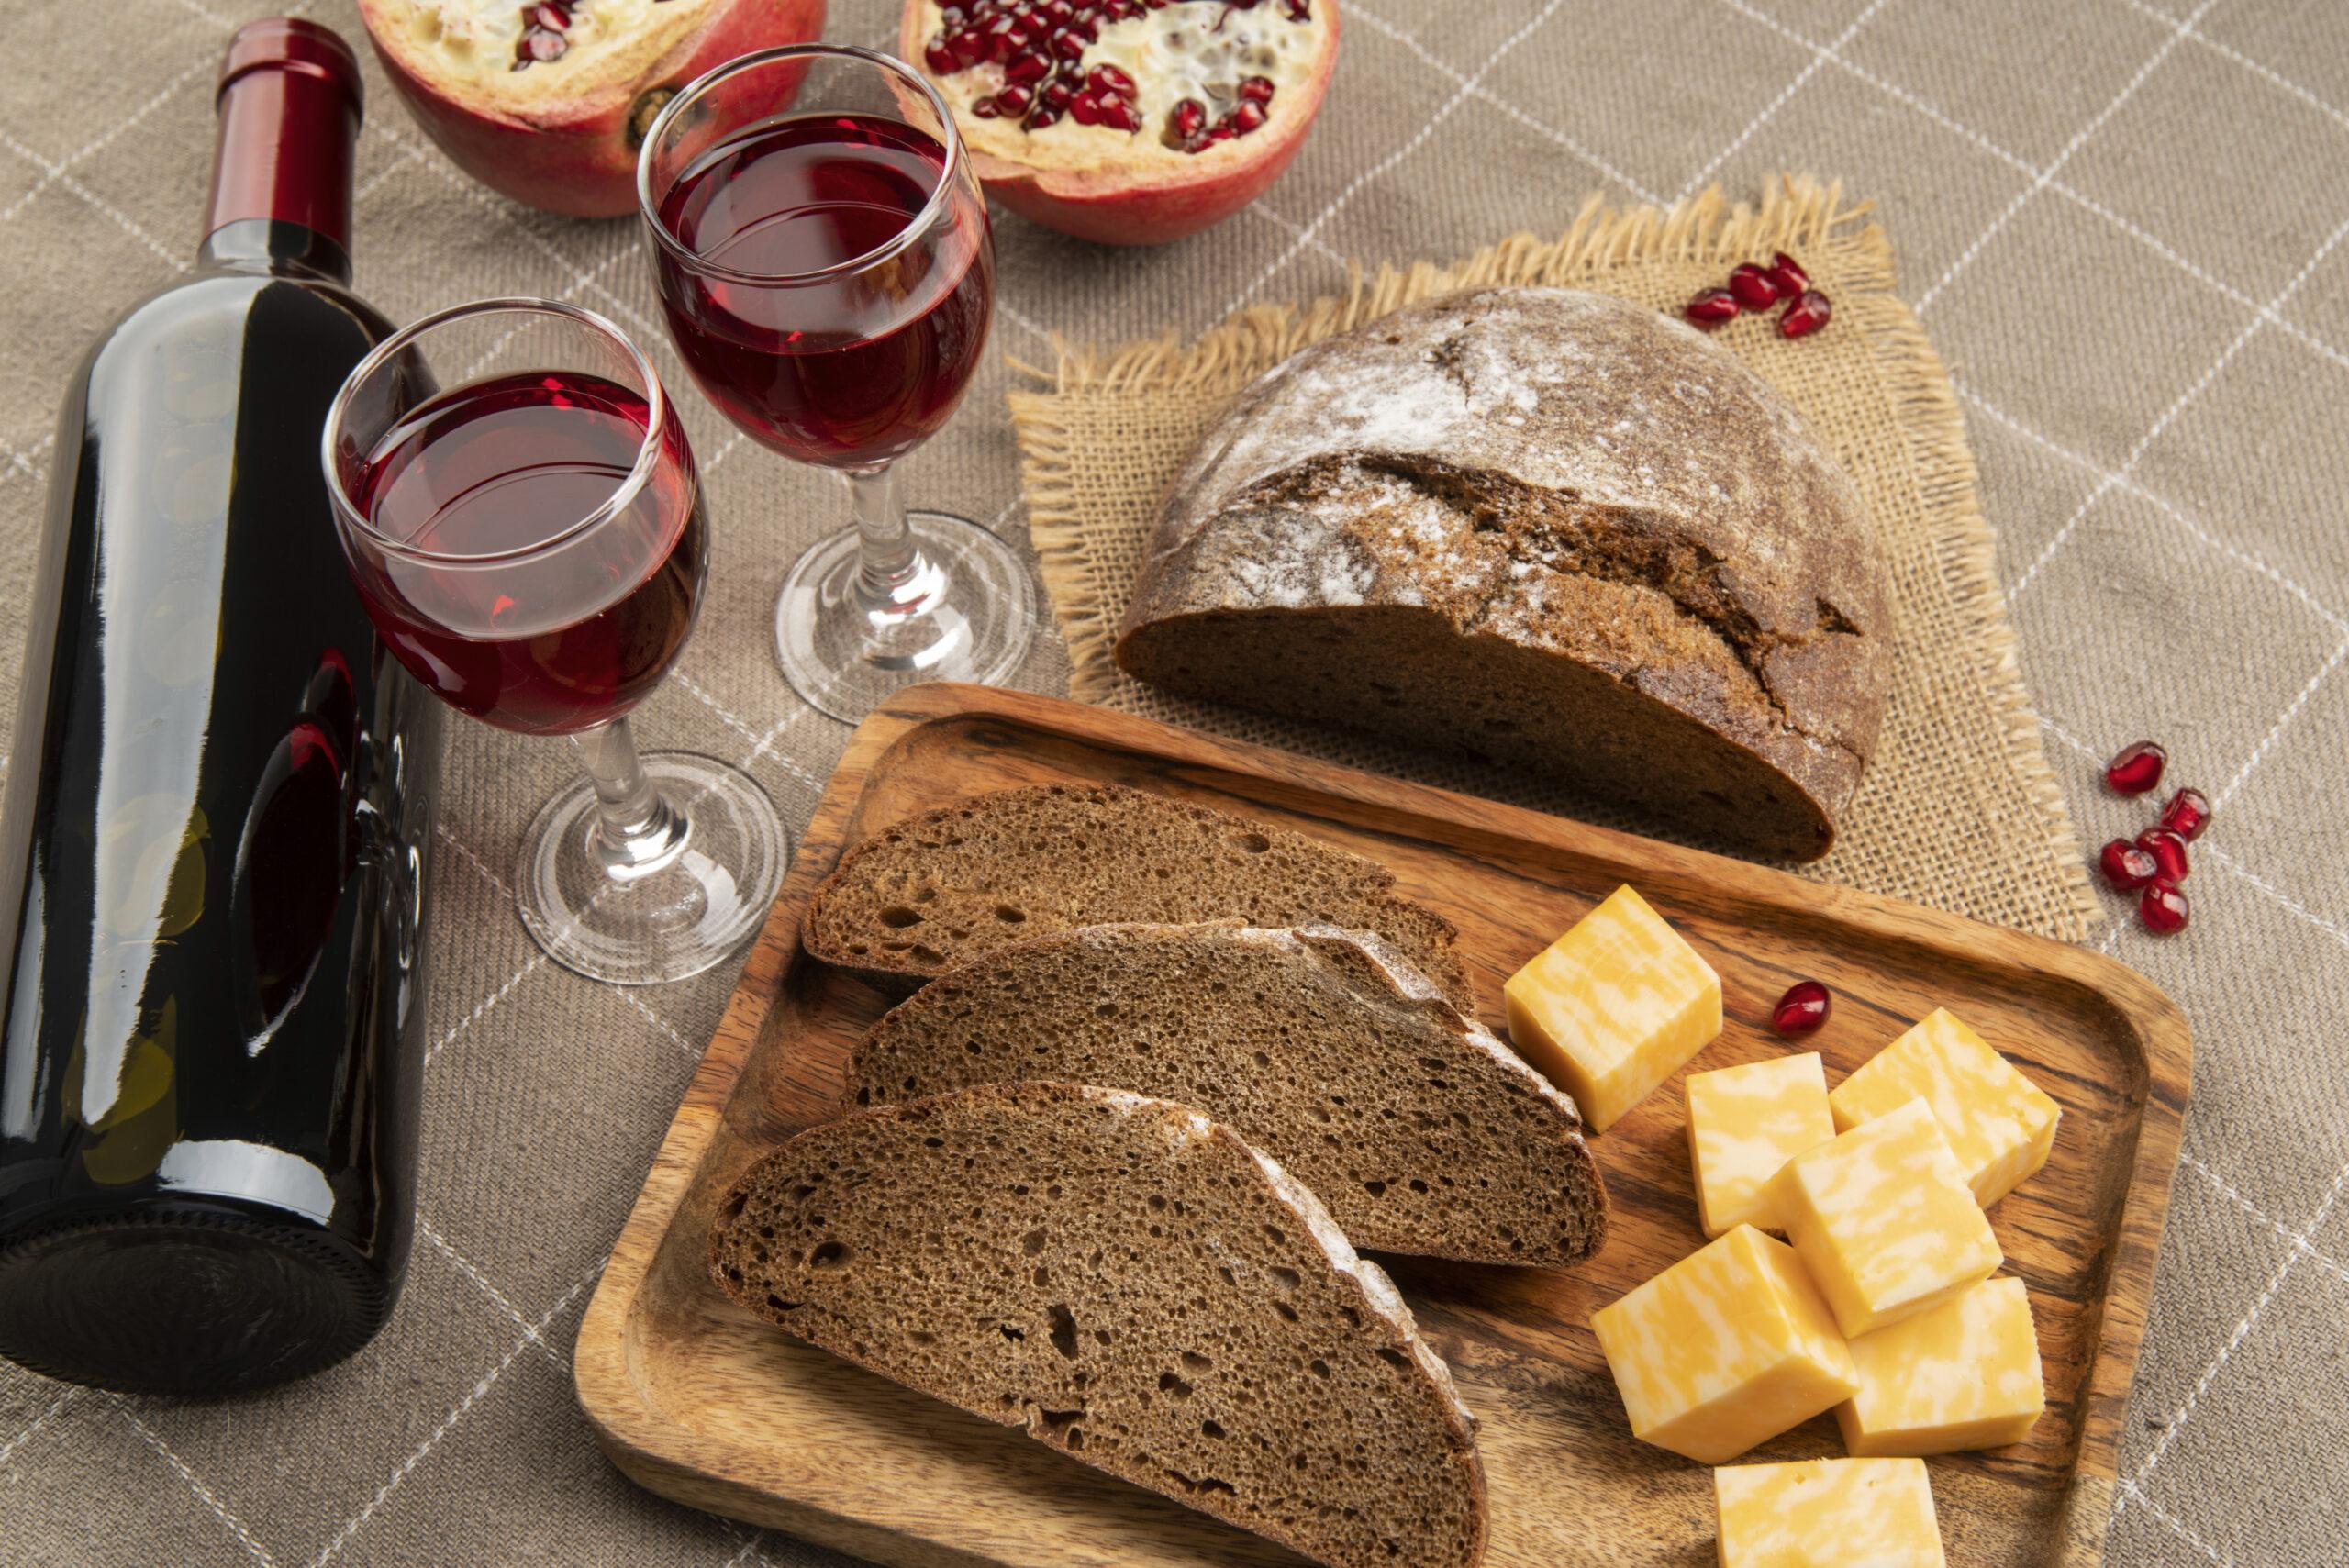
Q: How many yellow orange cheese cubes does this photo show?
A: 7